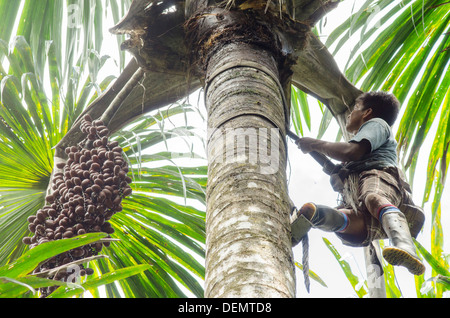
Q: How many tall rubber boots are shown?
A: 2